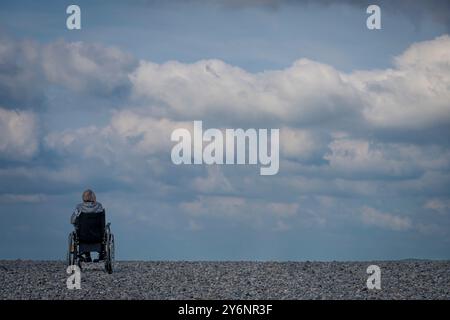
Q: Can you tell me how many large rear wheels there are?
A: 2